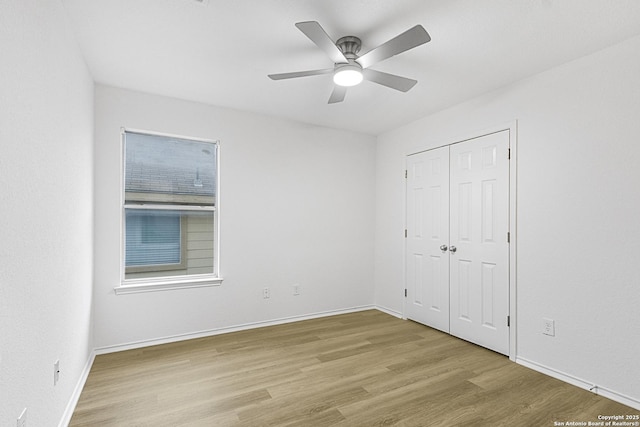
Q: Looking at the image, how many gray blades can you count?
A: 5